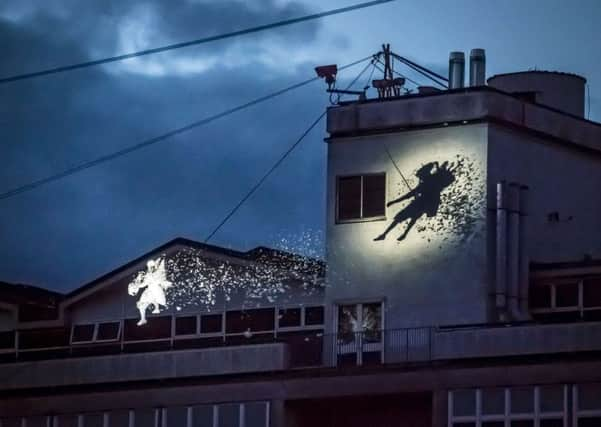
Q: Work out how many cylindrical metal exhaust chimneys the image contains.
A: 2